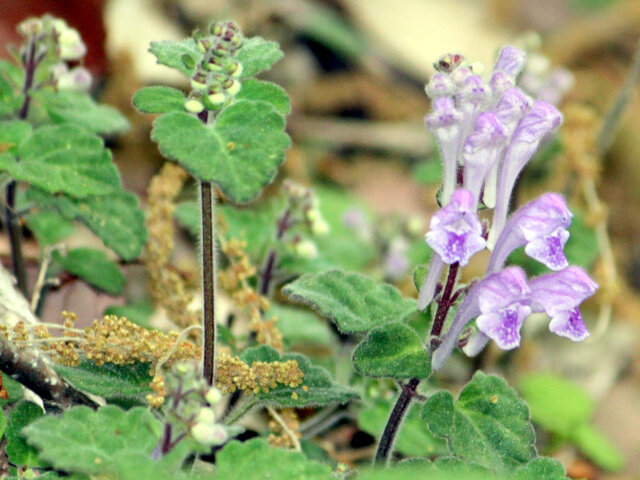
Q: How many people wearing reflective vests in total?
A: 0